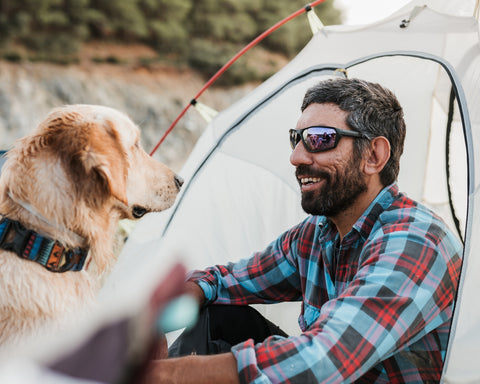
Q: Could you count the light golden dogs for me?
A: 1